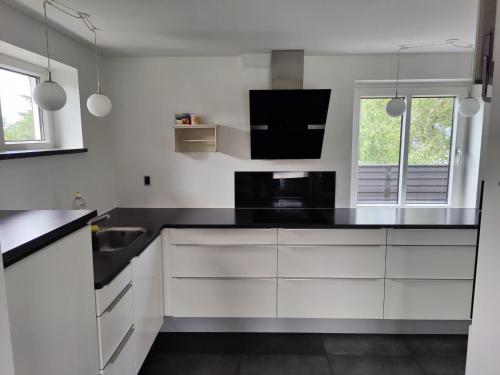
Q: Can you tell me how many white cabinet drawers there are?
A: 12